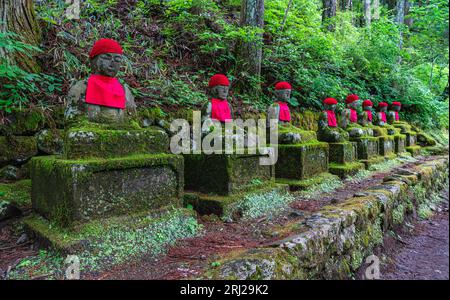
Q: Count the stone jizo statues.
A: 8